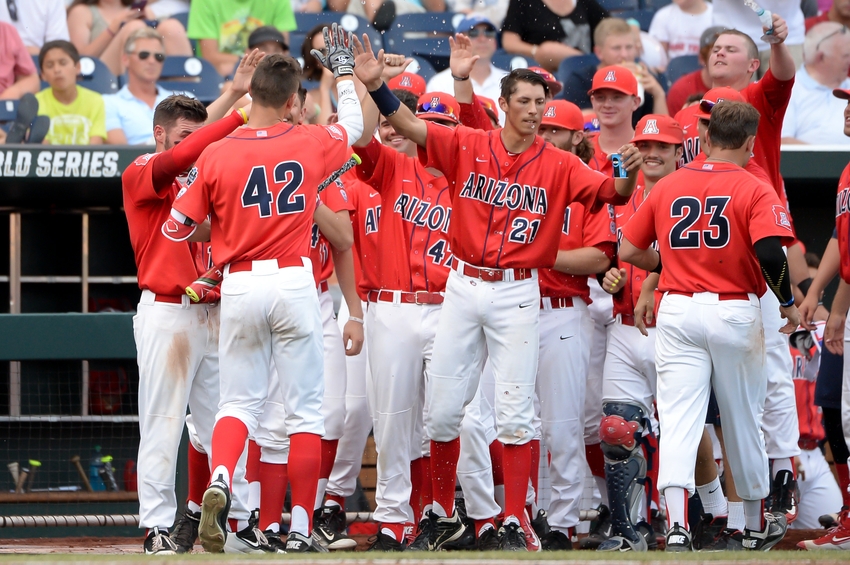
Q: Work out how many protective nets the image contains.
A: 1